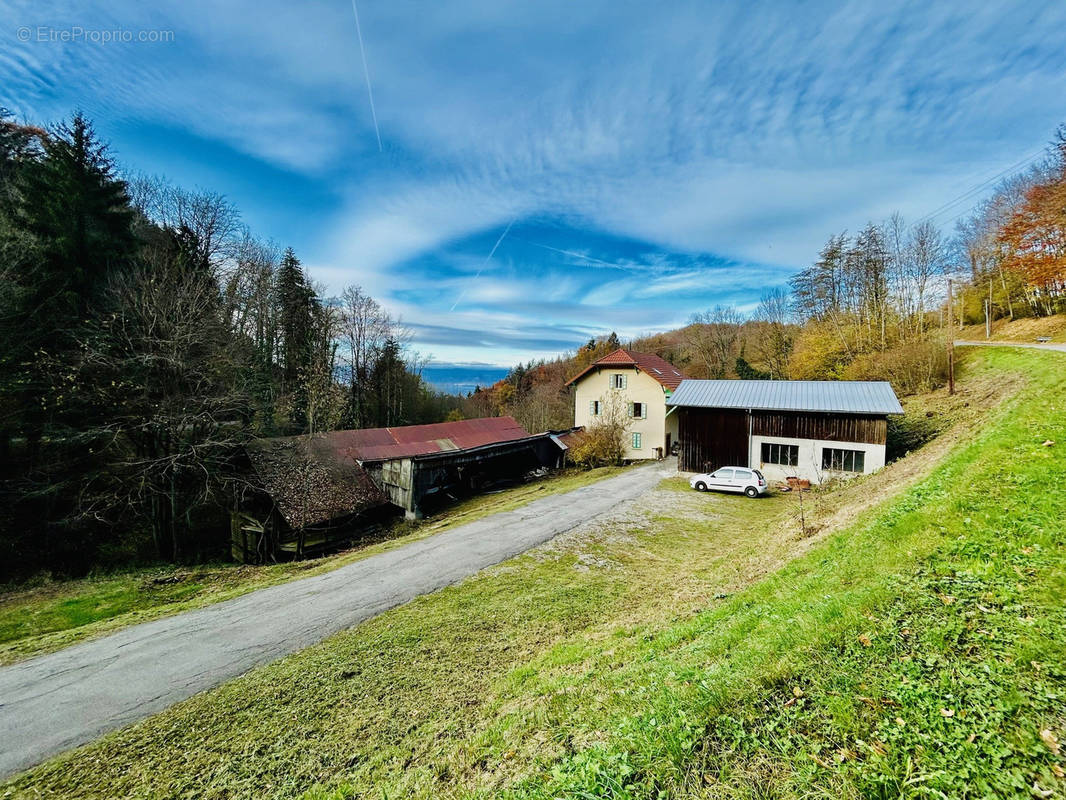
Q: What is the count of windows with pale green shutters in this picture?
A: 4